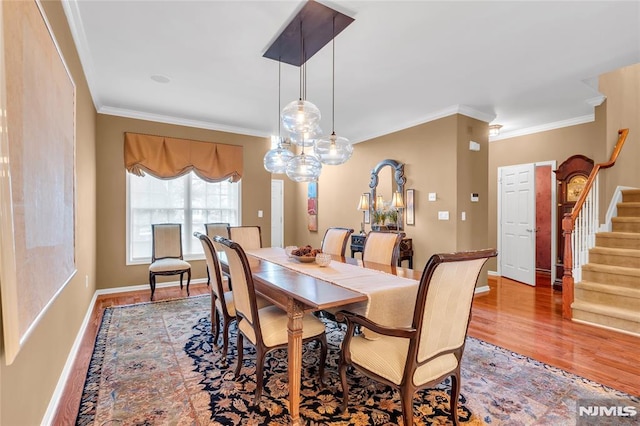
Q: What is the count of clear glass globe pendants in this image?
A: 5